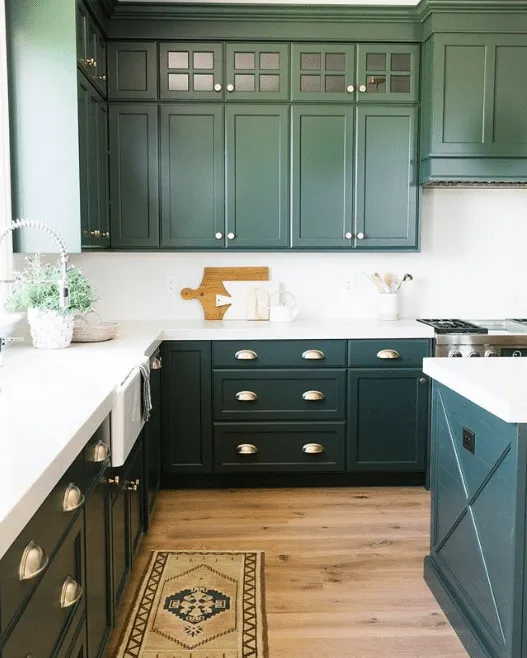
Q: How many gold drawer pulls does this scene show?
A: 12